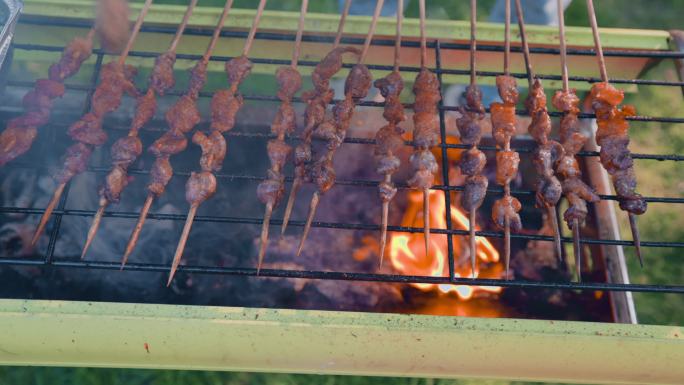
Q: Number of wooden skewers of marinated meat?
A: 15